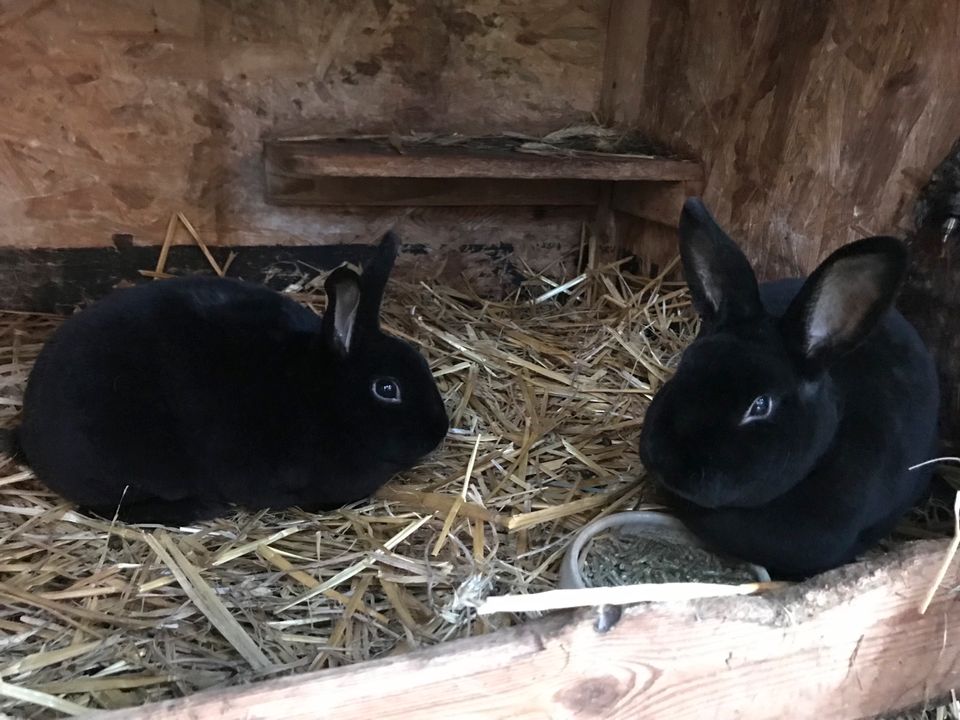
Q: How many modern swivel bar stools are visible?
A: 0